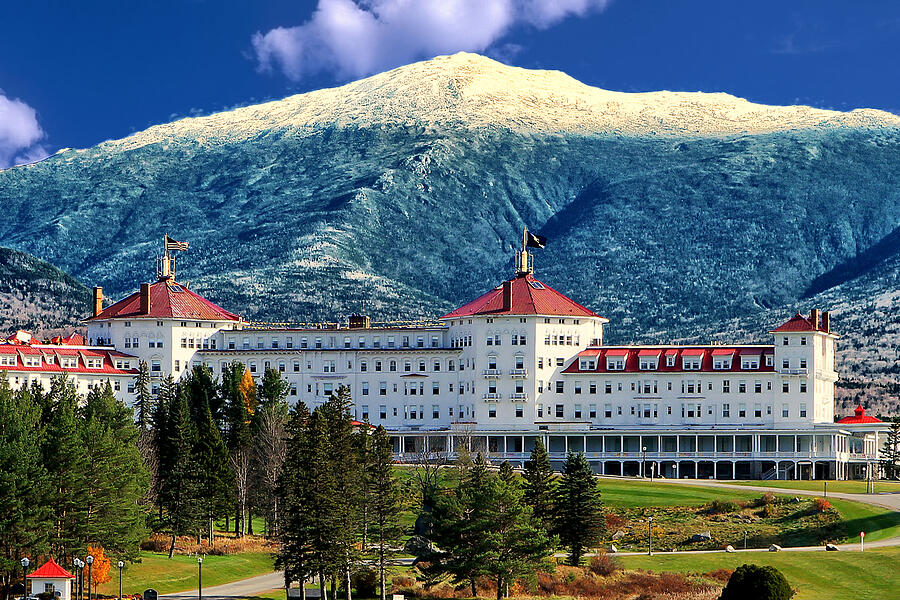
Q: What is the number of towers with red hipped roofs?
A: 3